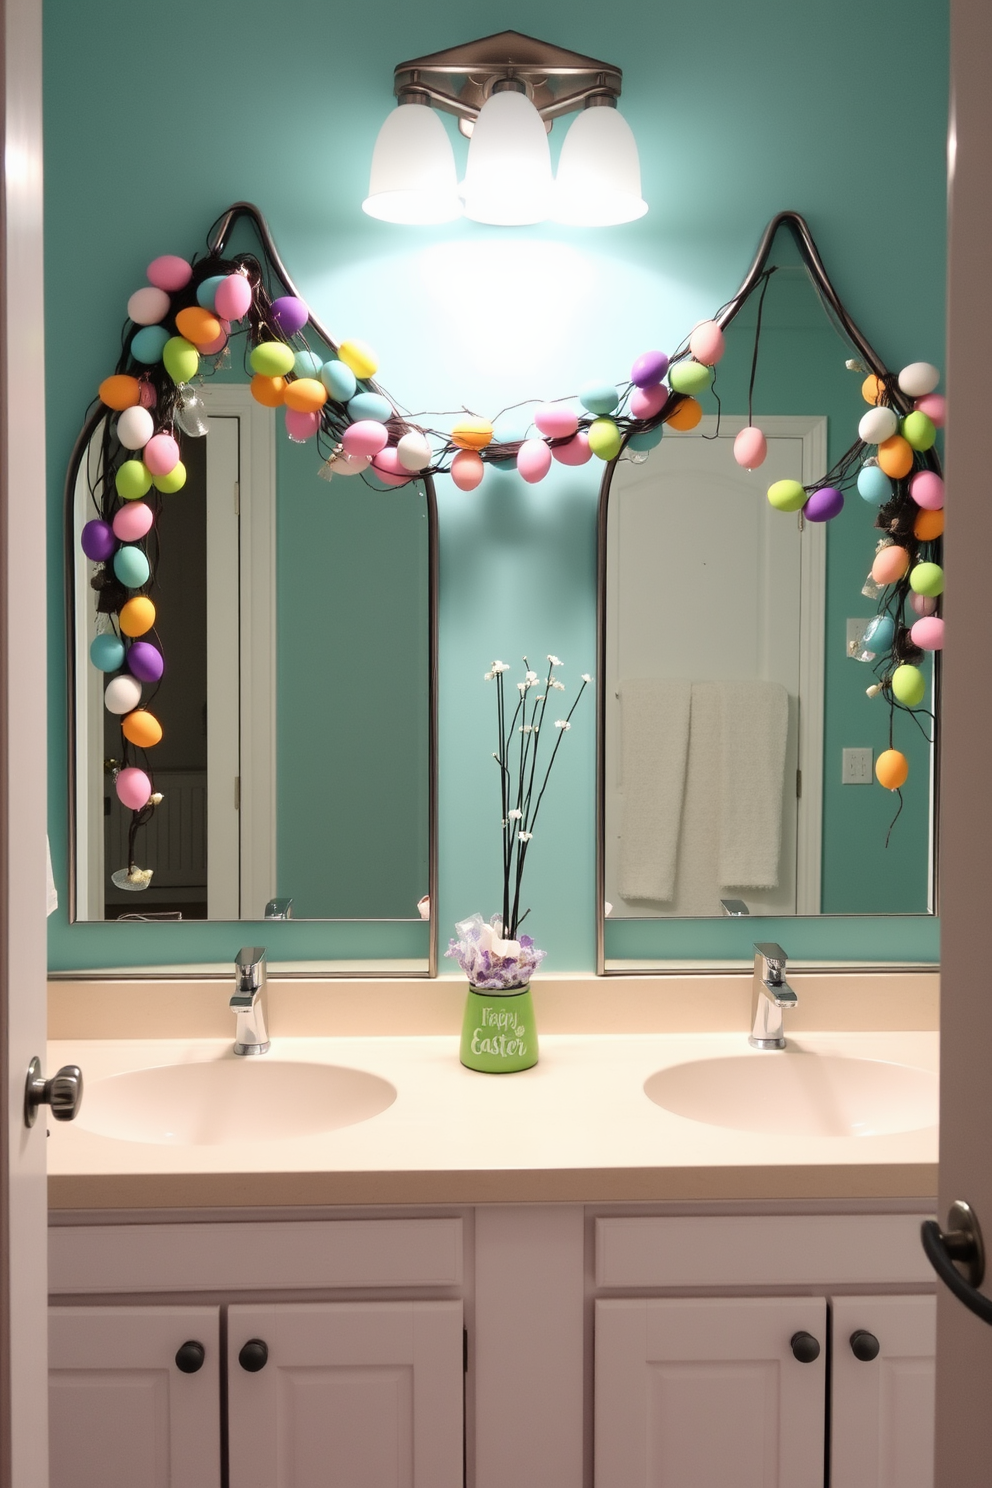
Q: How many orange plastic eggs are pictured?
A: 12